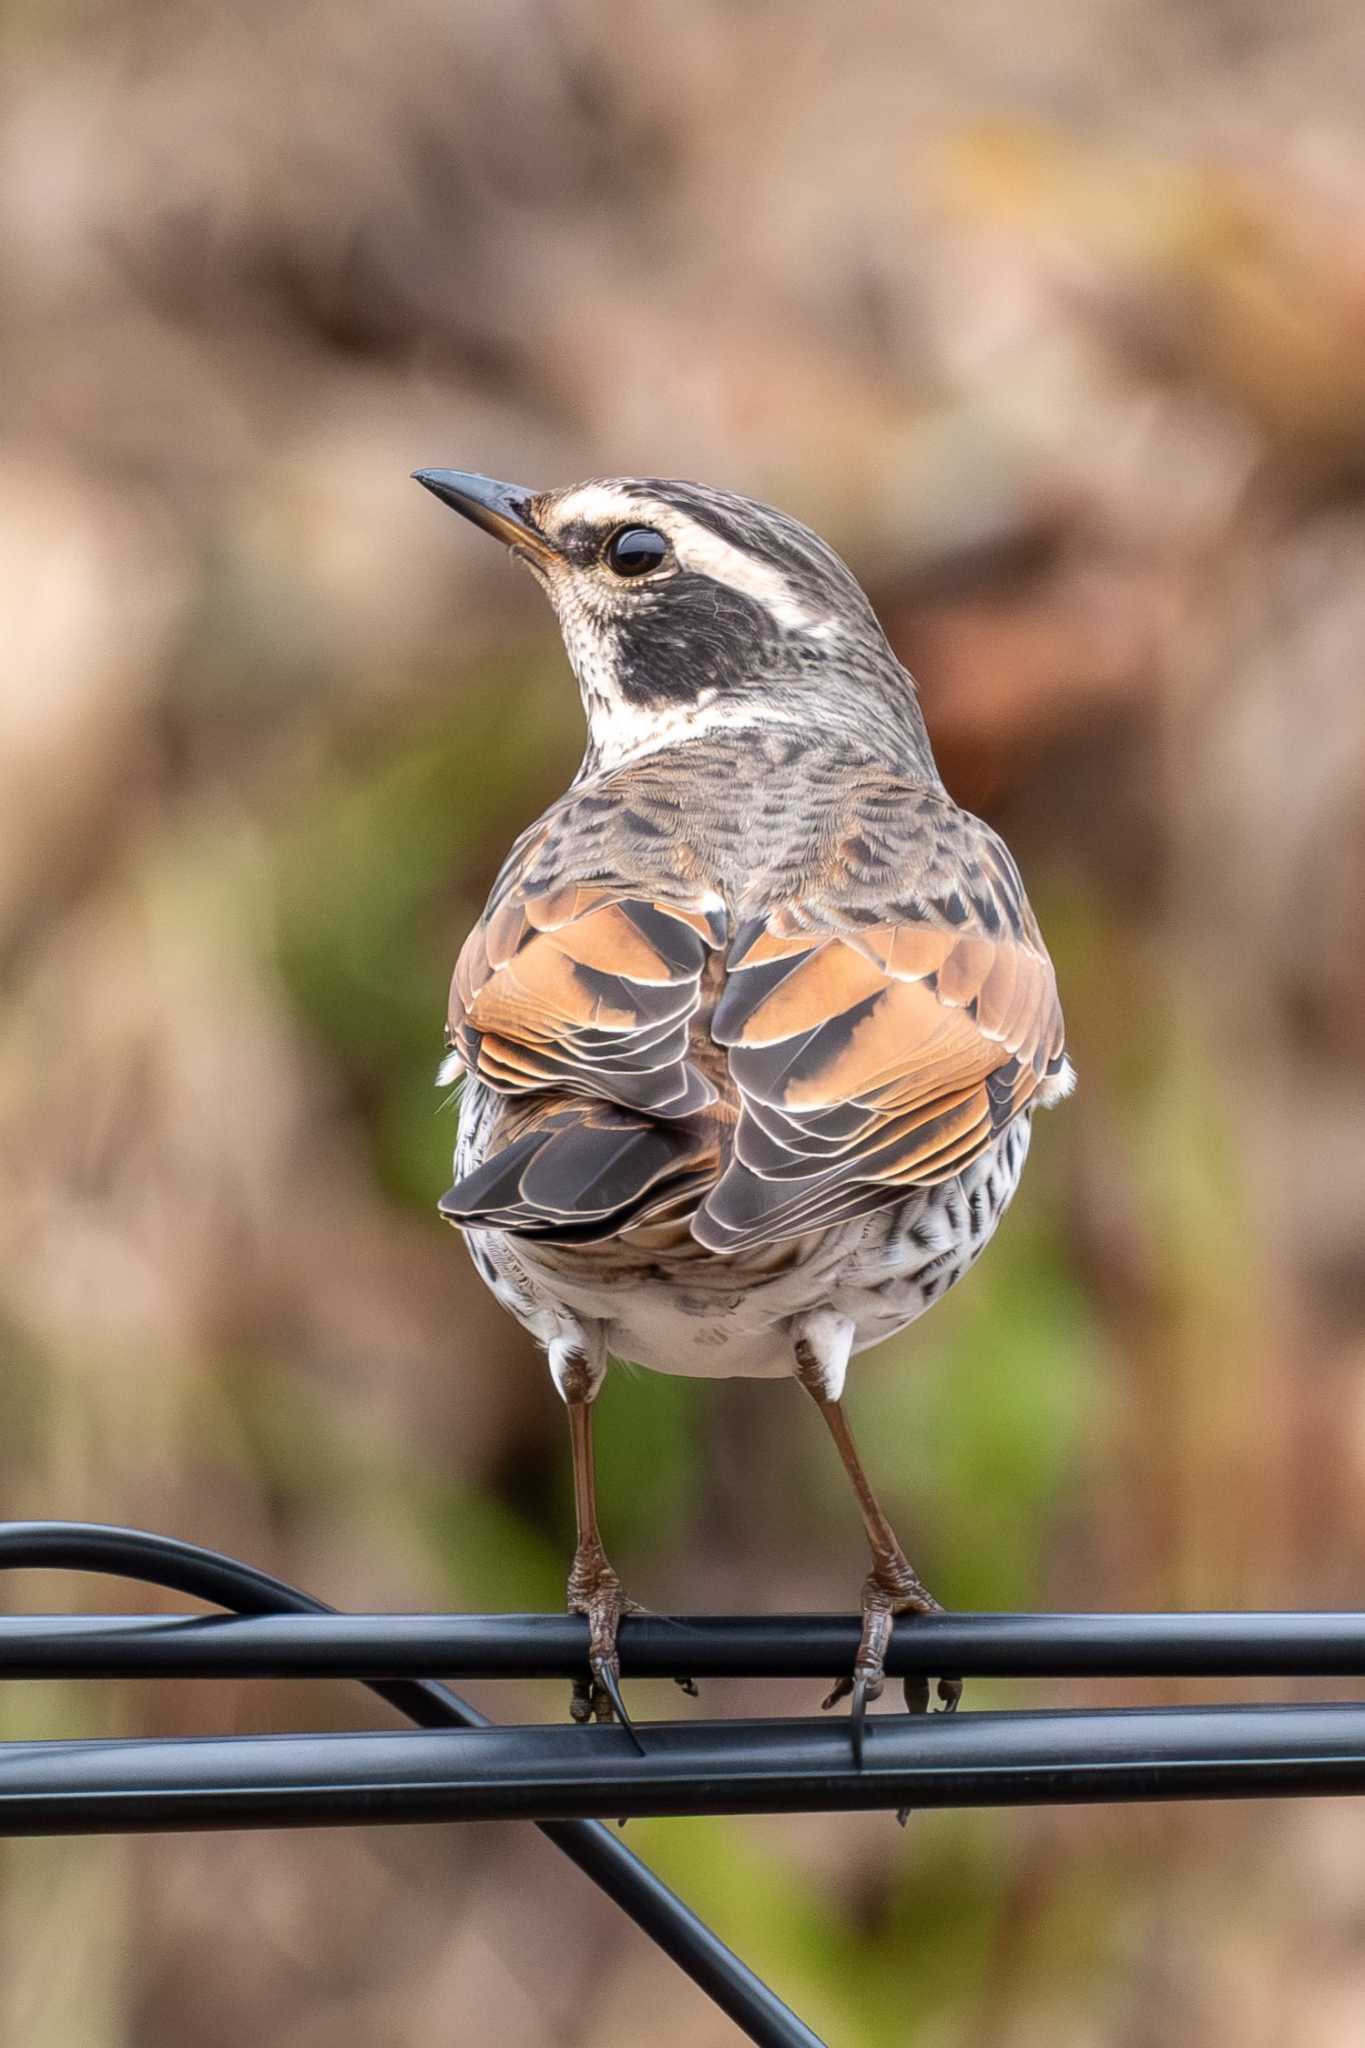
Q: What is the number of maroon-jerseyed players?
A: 0